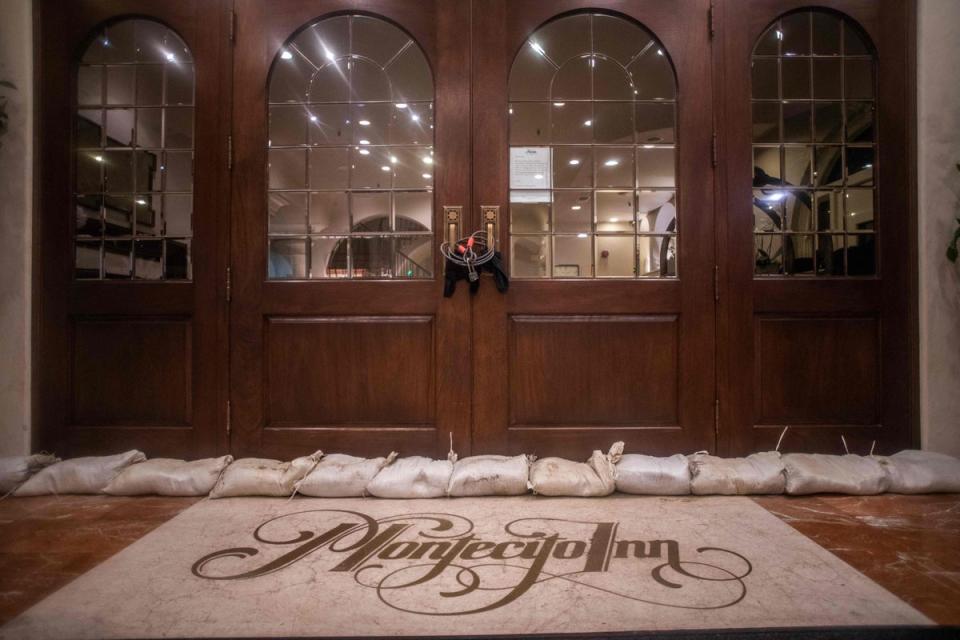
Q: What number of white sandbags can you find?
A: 12